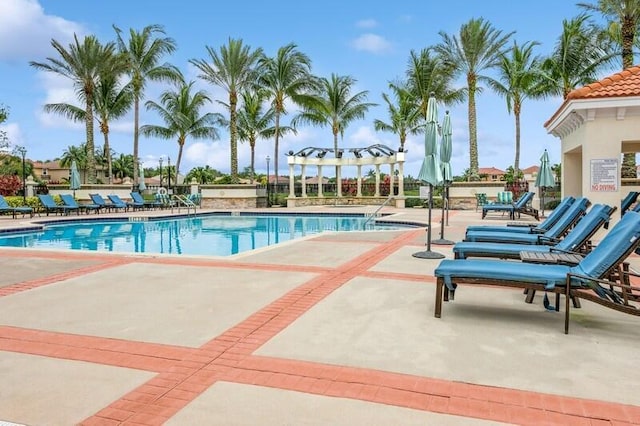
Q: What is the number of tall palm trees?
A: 14